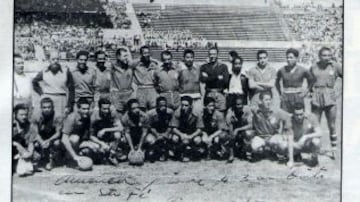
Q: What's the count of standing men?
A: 13